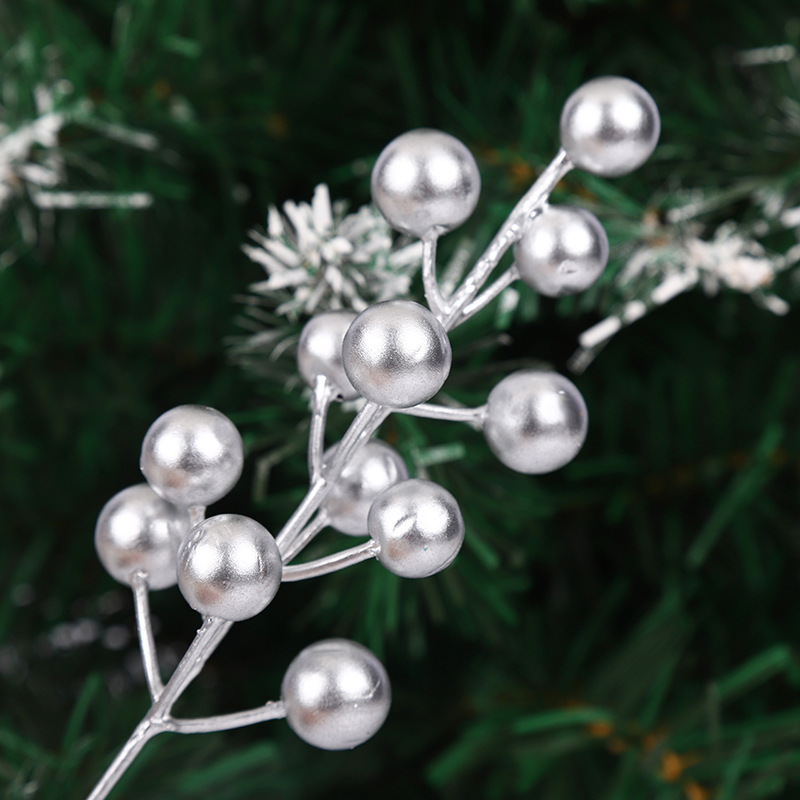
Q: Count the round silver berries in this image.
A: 12